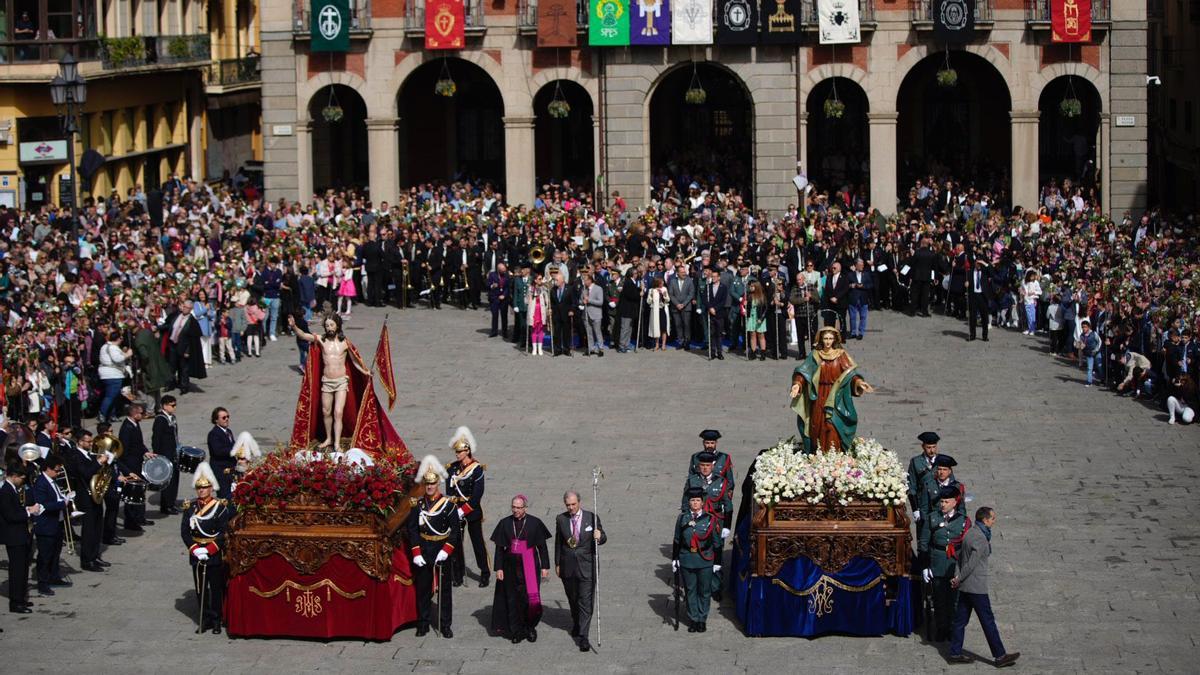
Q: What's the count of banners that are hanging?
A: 11